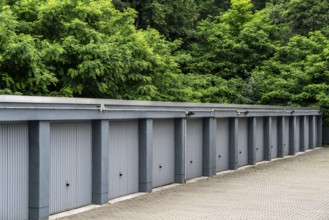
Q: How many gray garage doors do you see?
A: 13